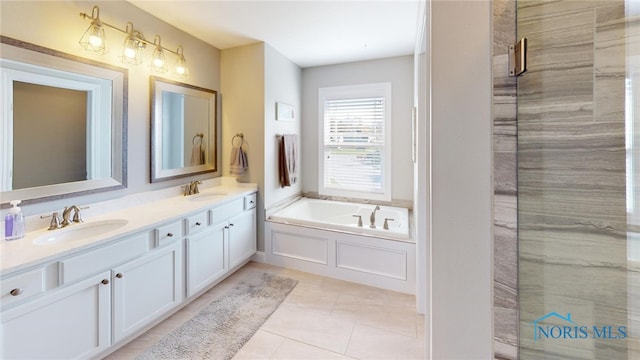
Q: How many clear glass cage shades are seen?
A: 4